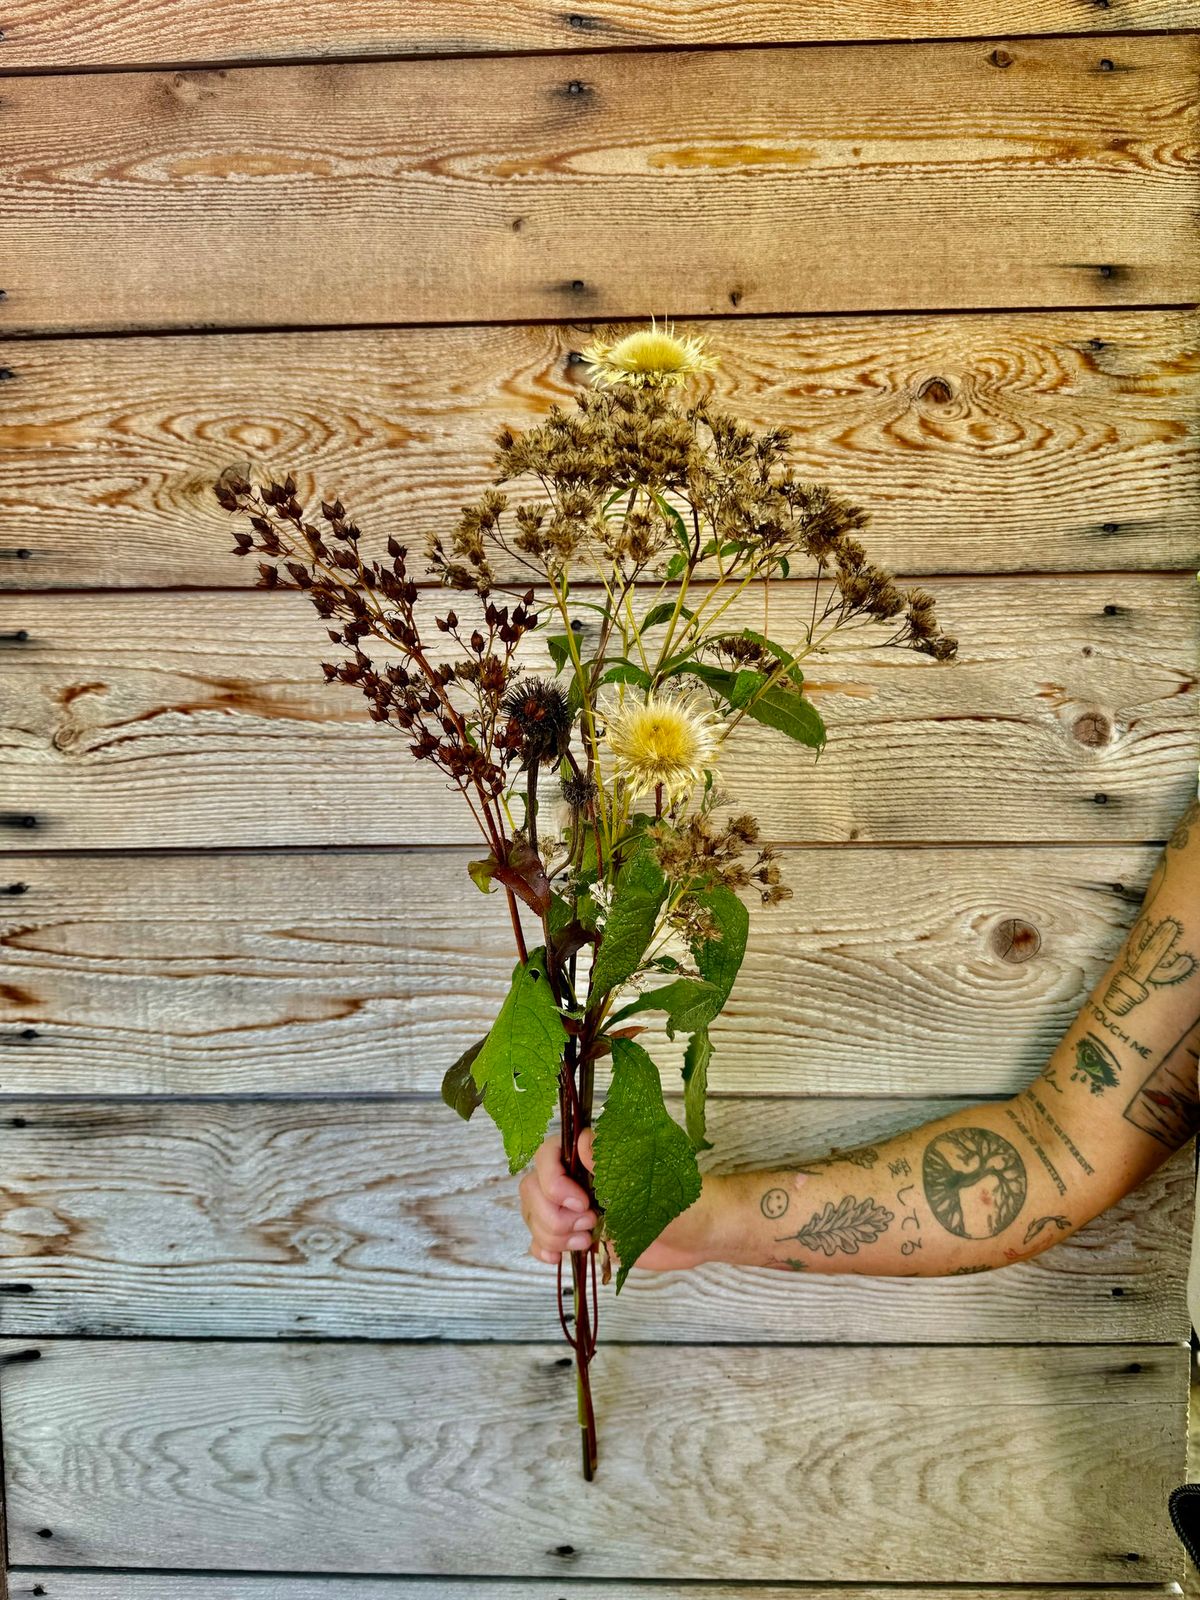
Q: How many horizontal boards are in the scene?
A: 8